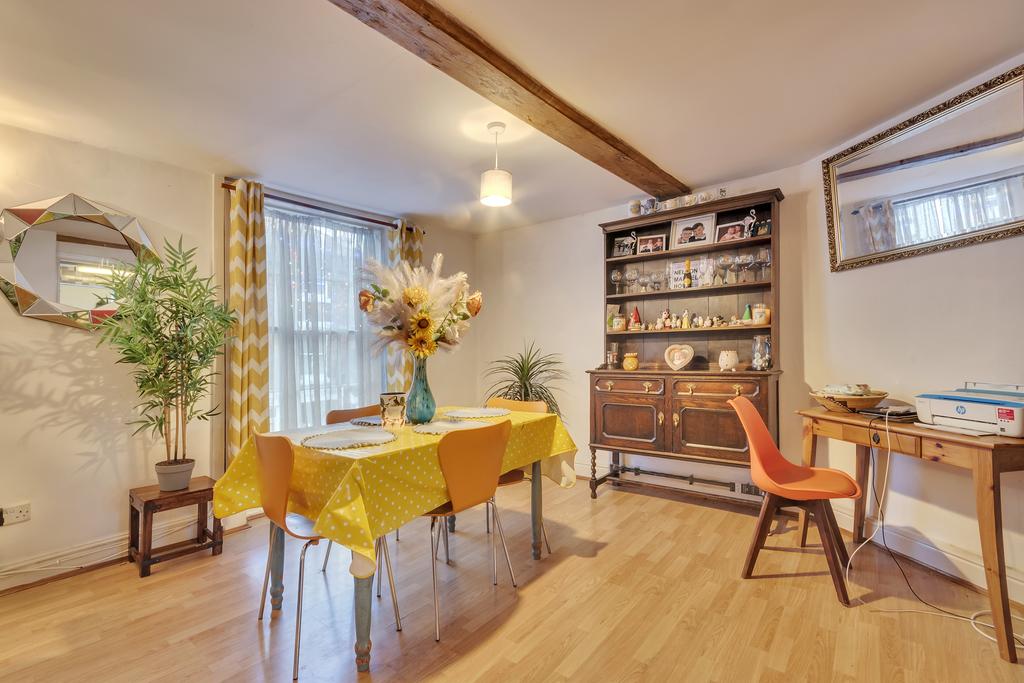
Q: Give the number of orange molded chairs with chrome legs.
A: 4